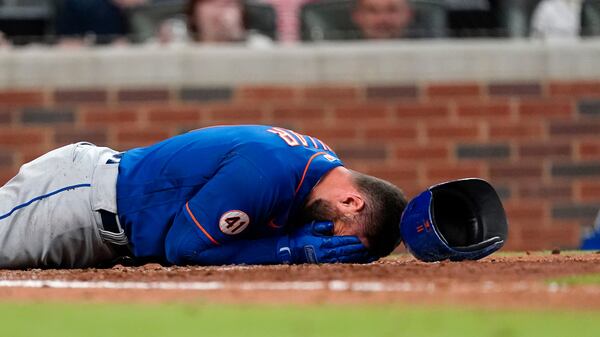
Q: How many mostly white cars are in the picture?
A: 0